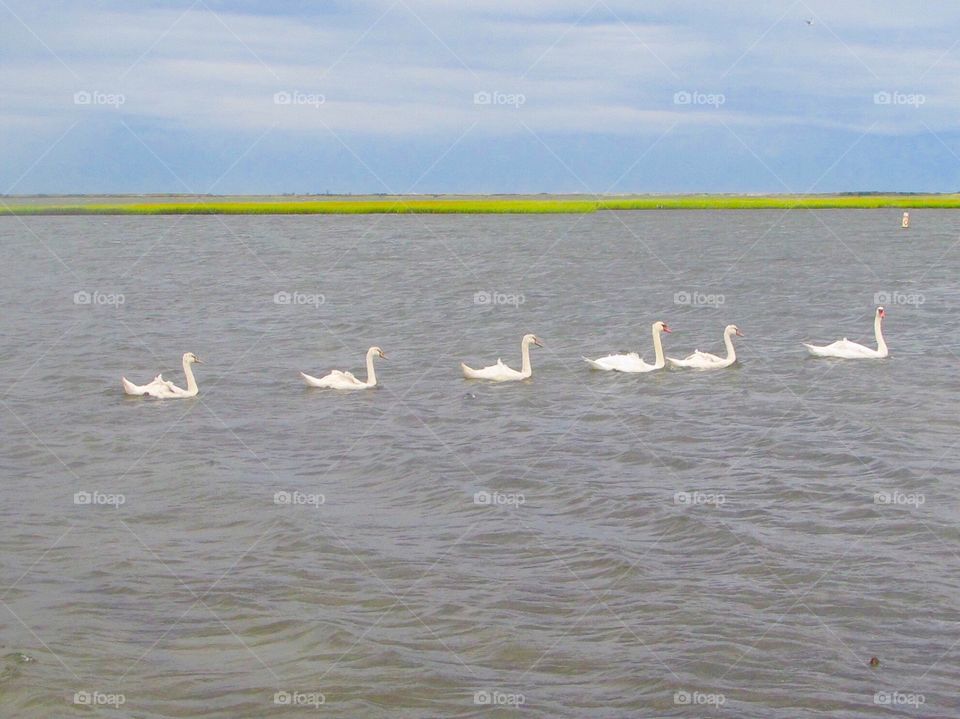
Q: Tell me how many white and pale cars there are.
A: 0